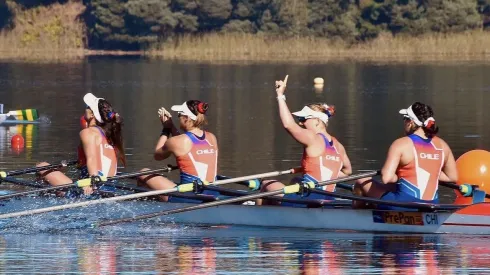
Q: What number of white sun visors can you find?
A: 4